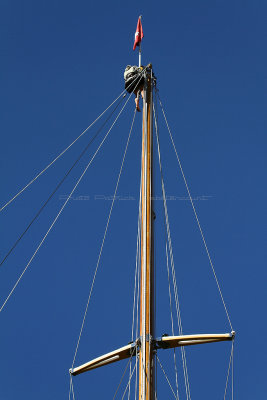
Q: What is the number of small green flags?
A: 0